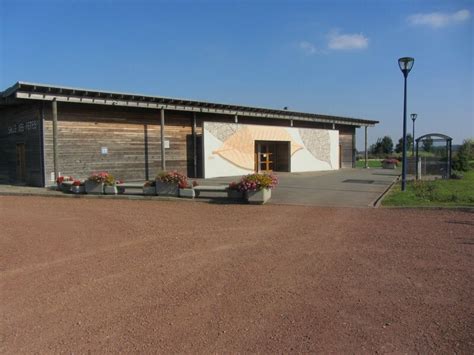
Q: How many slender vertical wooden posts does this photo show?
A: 4